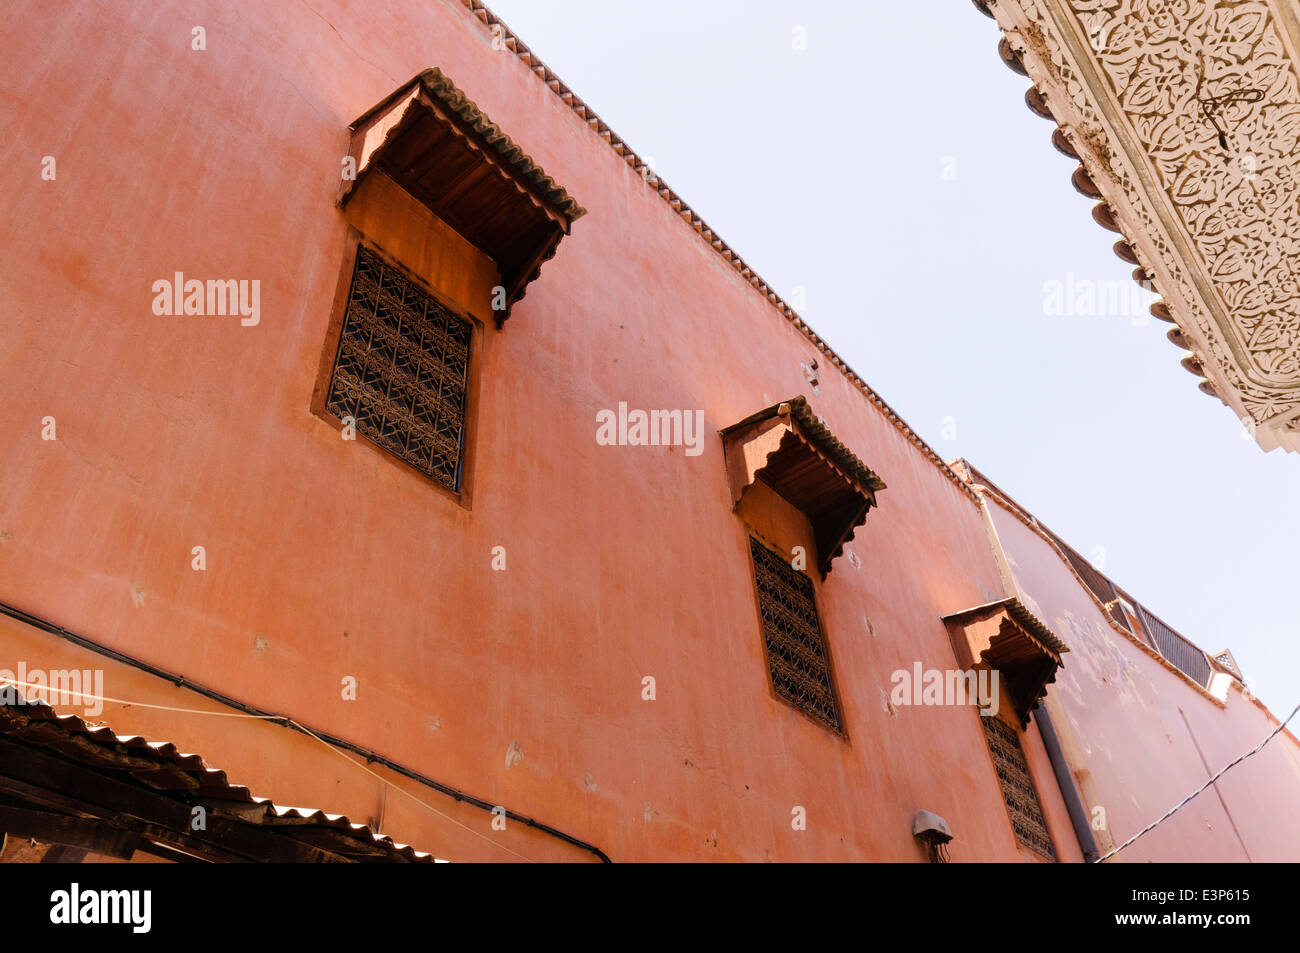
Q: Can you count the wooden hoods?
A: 3